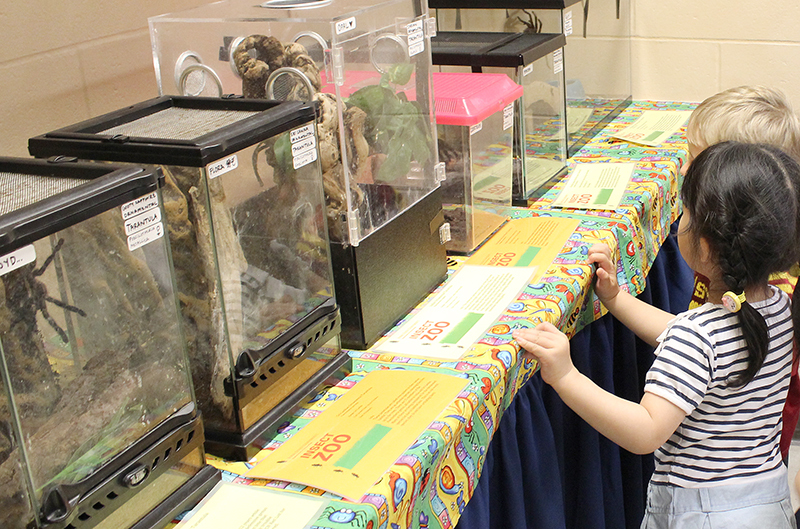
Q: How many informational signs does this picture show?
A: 6